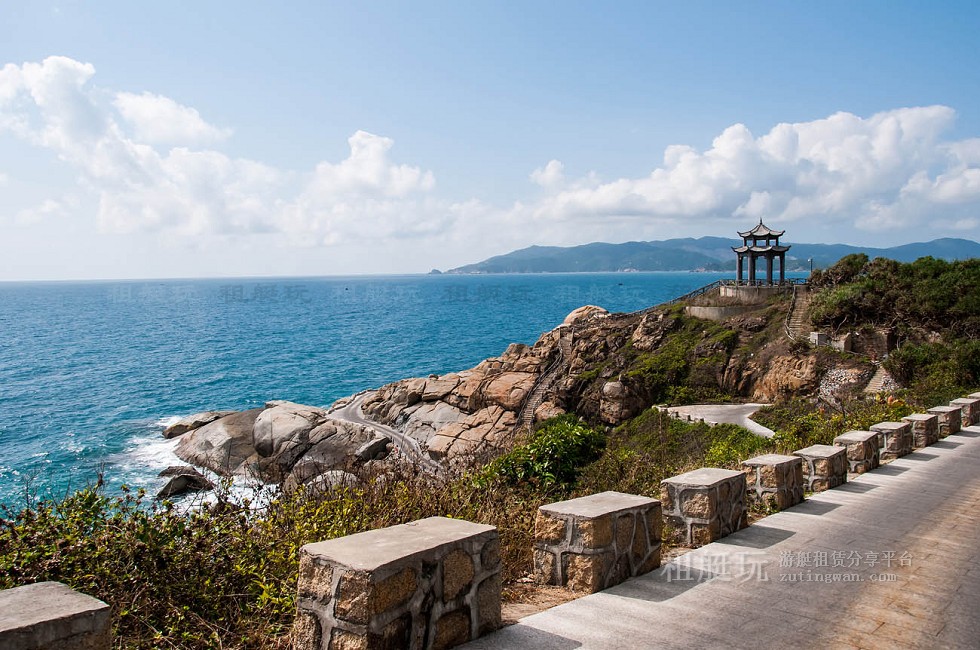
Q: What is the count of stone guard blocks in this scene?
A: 12